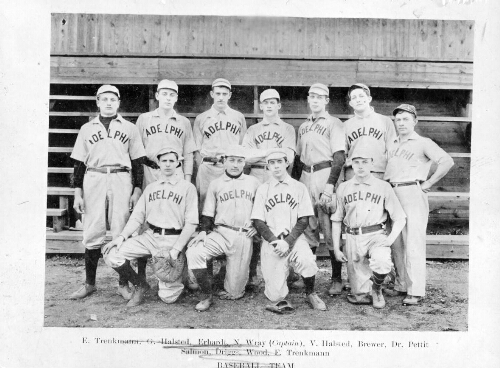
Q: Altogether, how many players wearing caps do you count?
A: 11